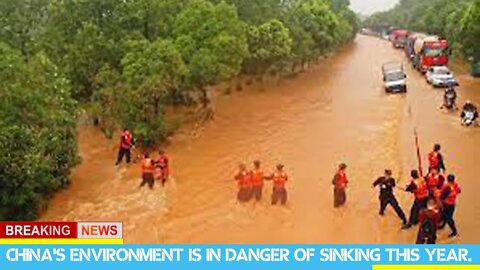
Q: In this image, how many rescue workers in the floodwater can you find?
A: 13